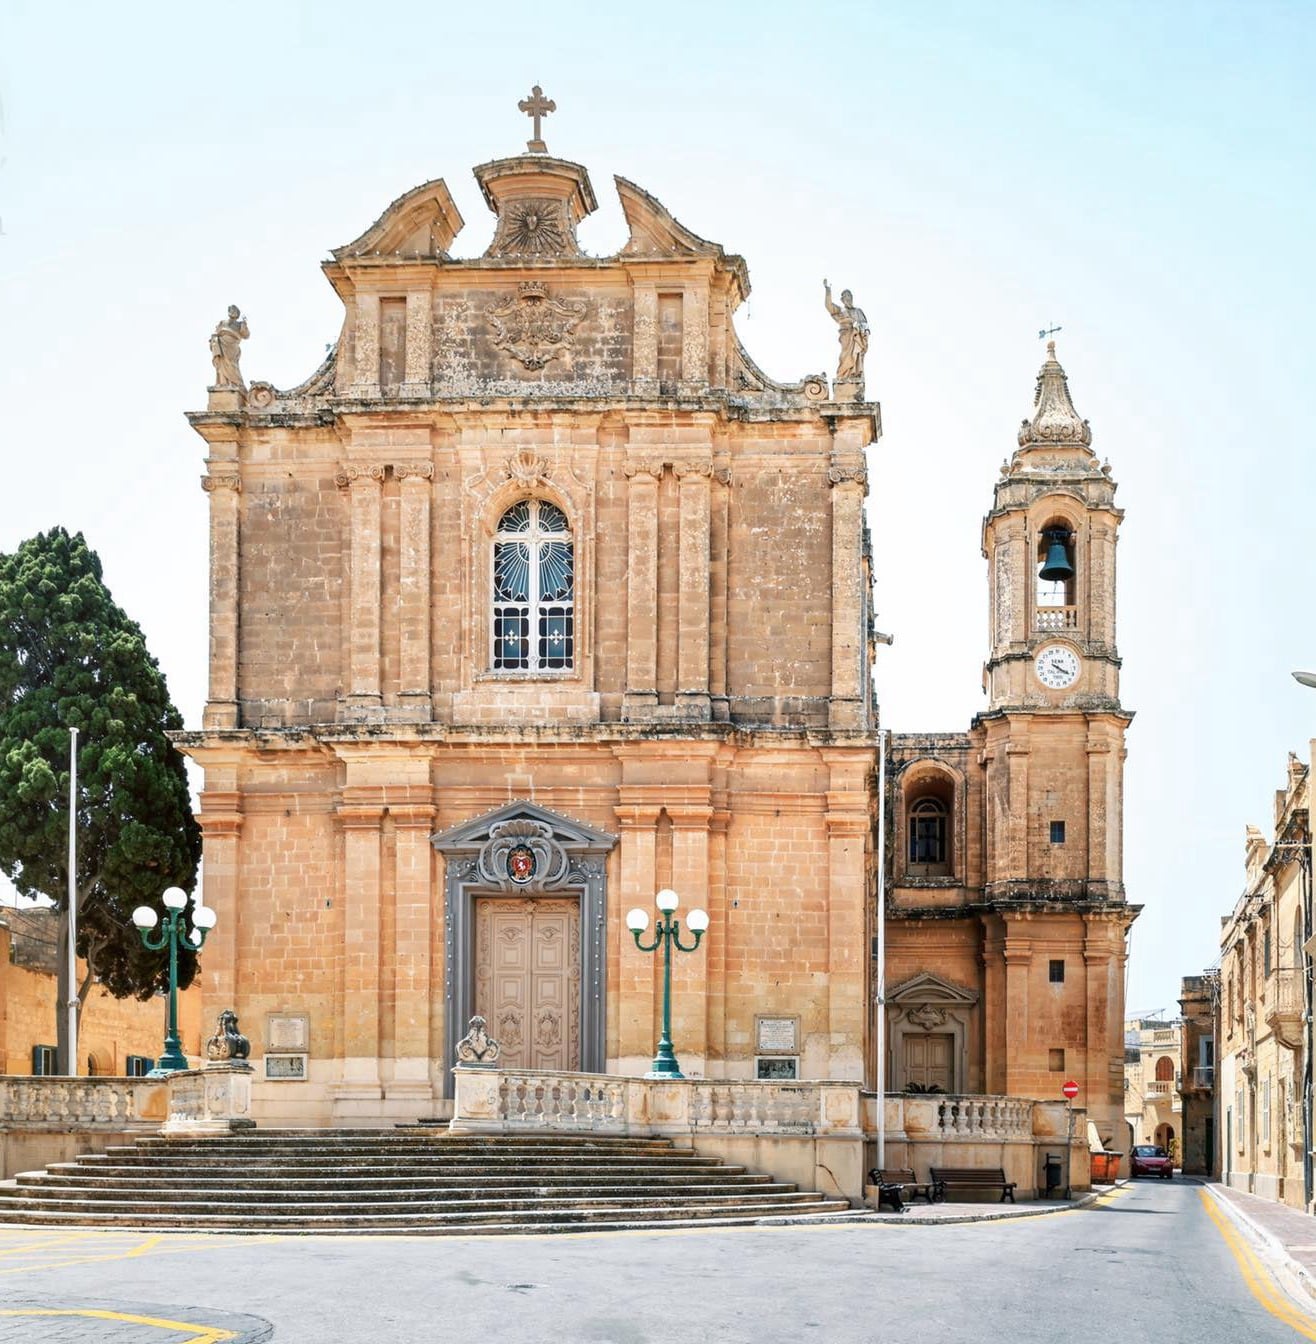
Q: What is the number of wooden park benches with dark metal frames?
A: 2